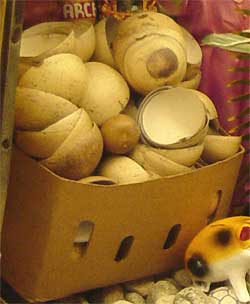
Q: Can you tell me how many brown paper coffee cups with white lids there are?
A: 0